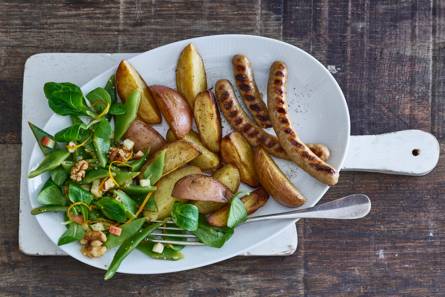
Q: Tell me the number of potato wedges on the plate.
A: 13